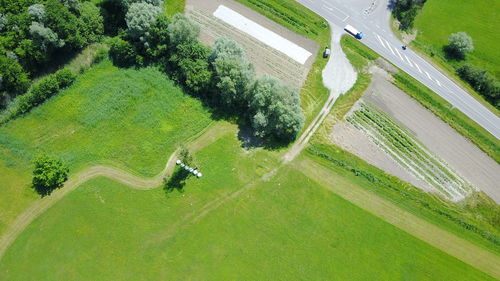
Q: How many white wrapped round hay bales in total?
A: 6